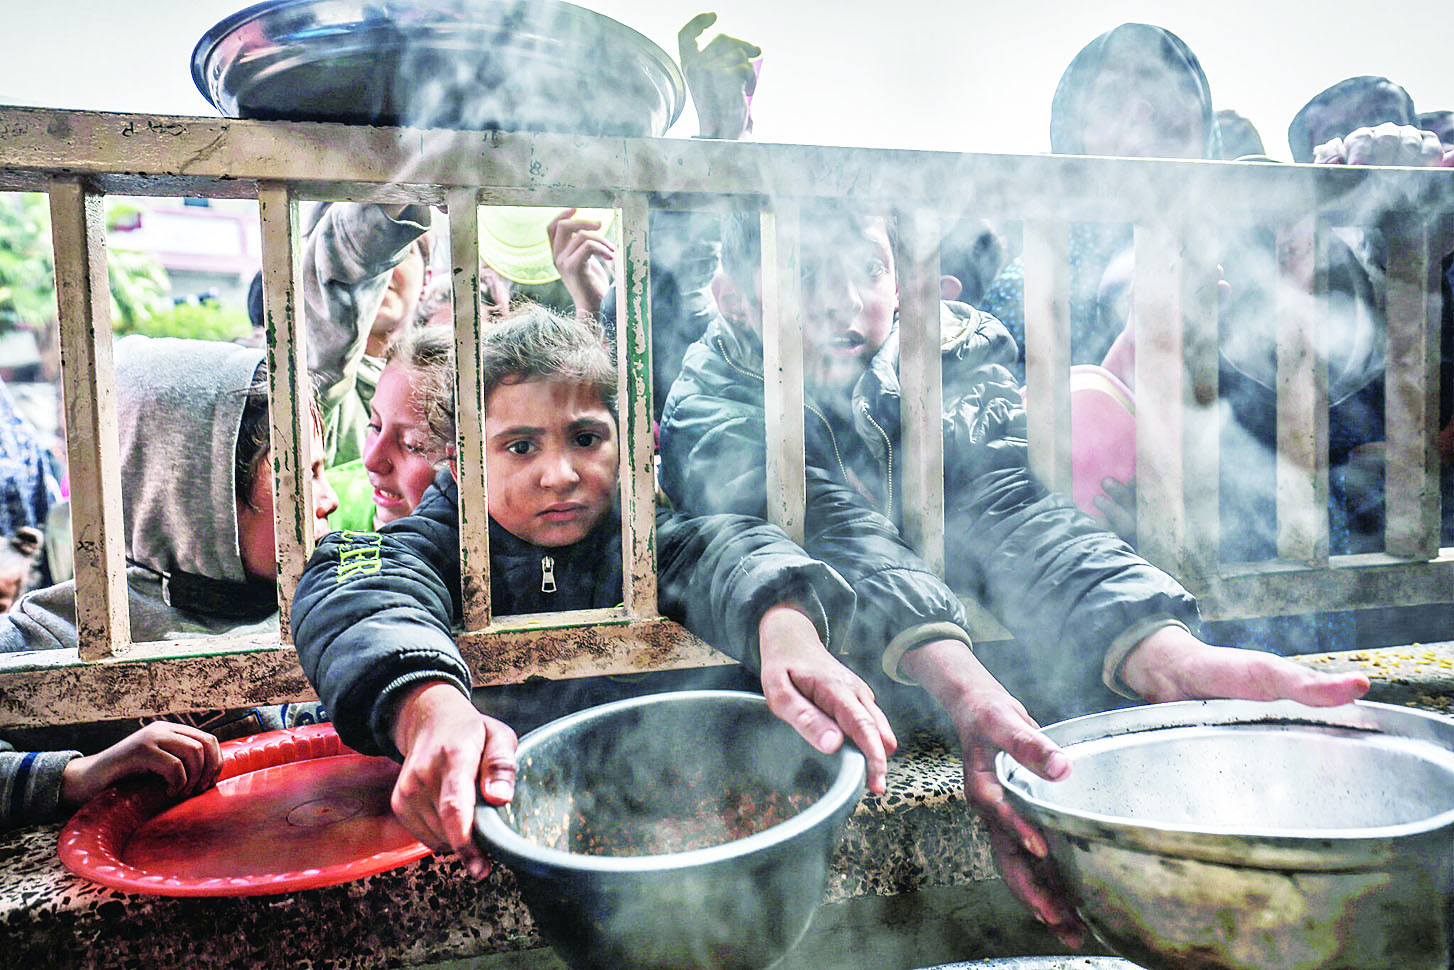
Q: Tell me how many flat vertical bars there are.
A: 10